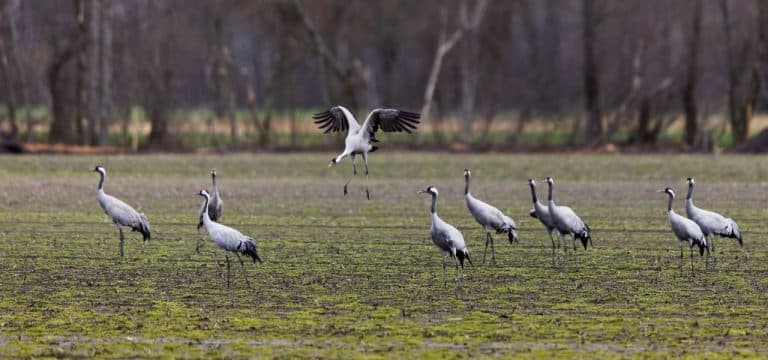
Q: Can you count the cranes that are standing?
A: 9